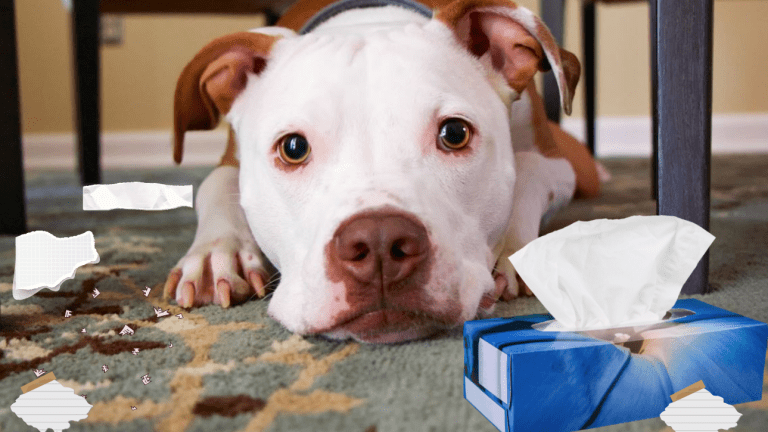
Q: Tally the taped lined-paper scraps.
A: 2